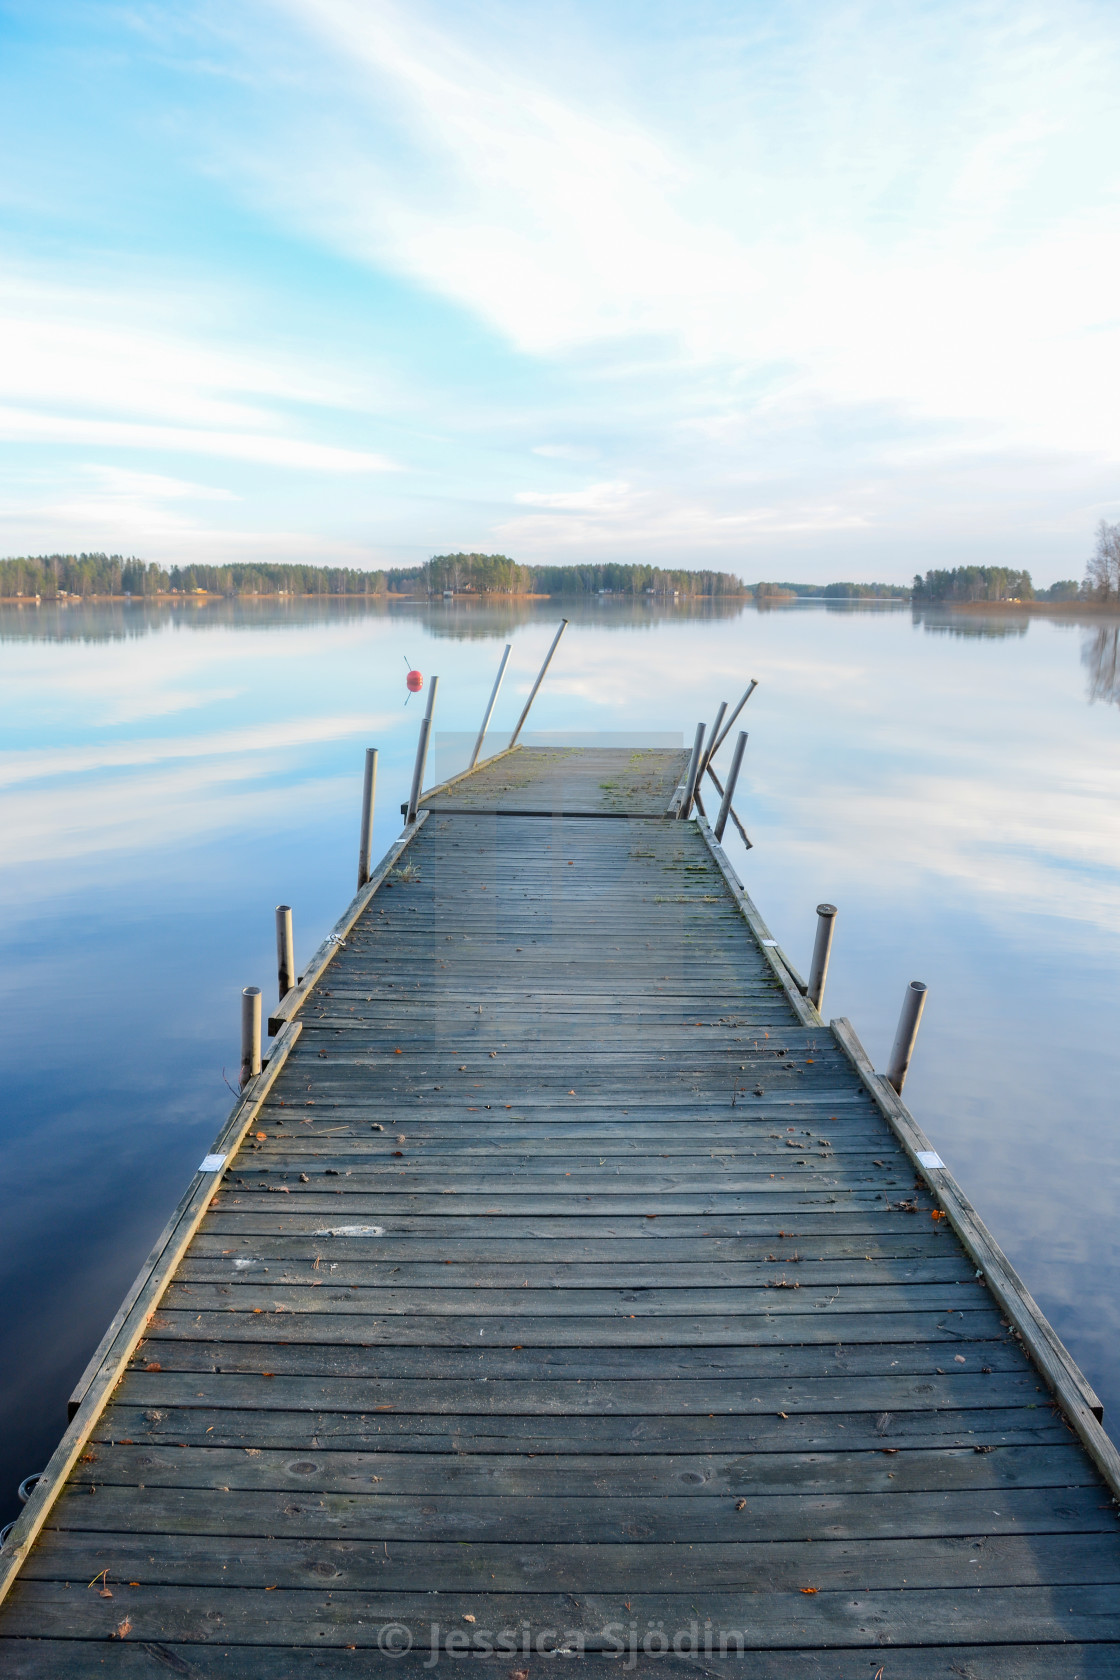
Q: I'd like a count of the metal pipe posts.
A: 13